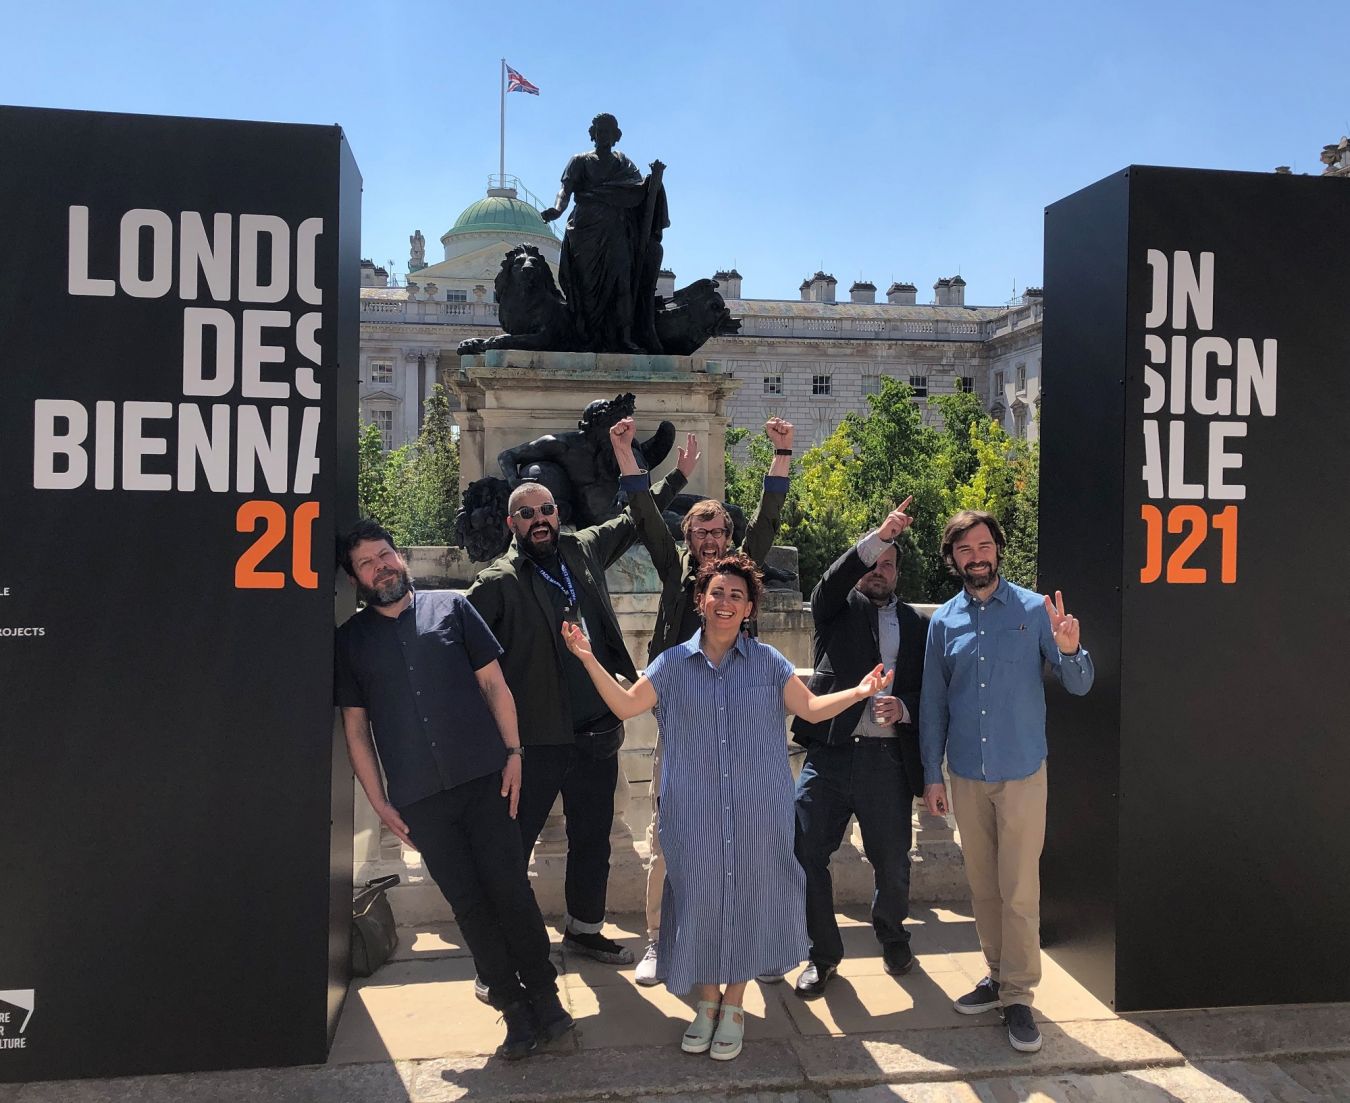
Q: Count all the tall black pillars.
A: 2